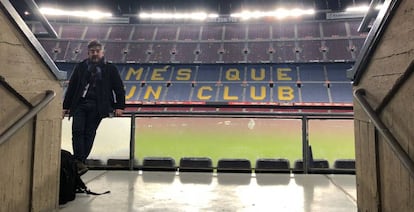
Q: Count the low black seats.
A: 8